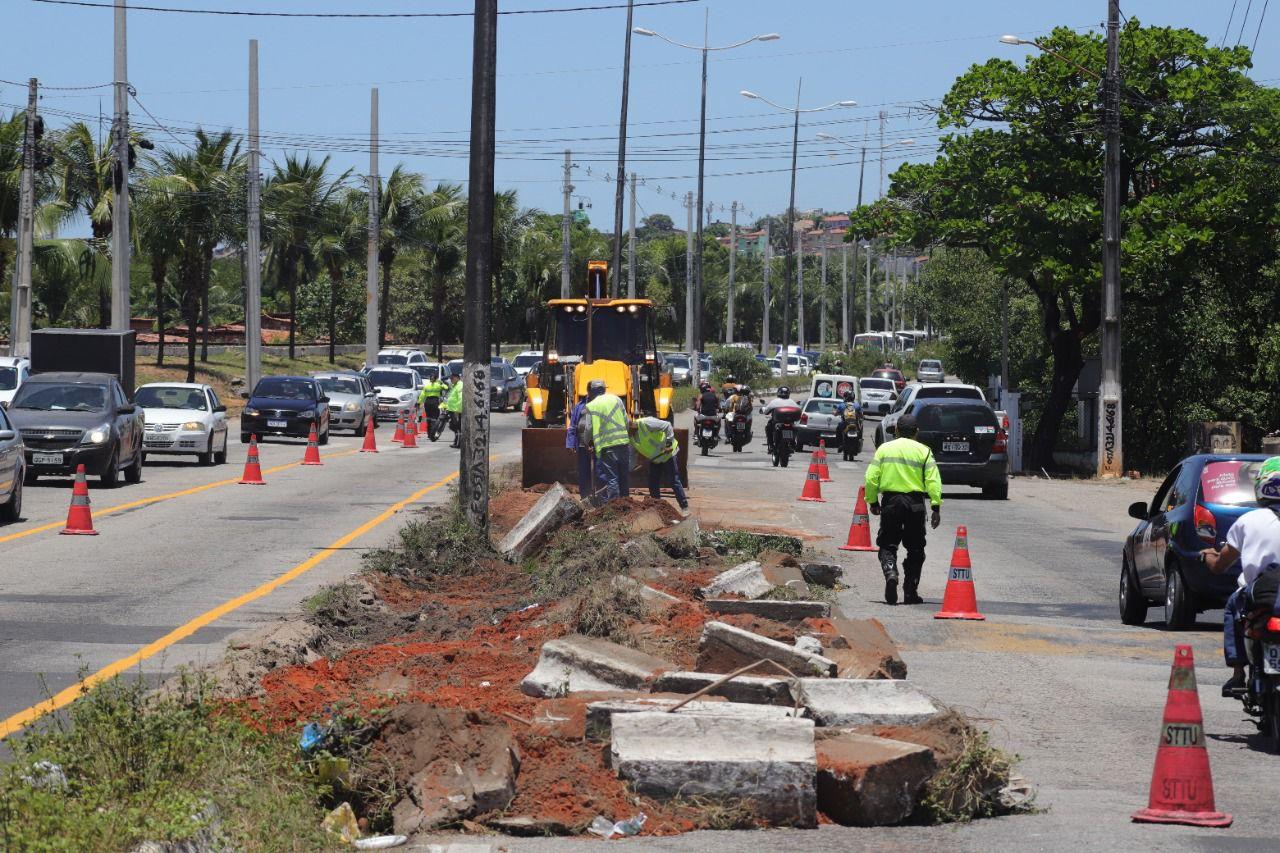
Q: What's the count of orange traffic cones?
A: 13